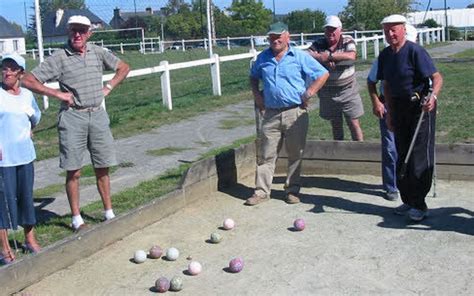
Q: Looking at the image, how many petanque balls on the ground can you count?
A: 10